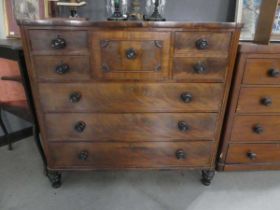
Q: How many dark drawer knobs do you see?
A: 15